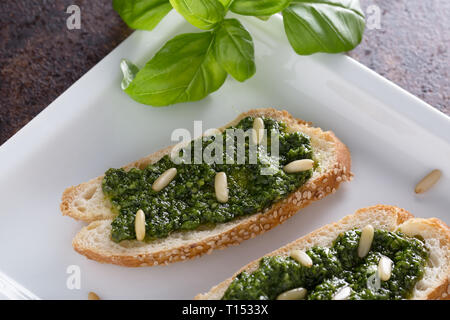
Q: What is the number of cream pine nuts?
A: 12